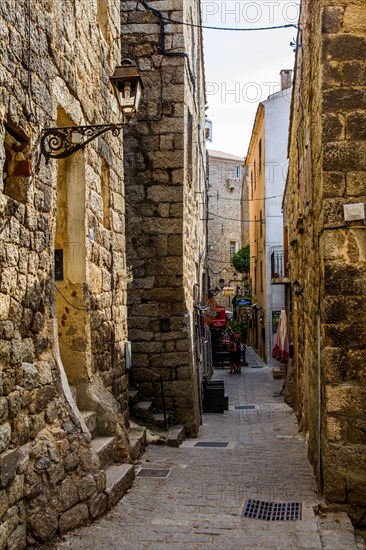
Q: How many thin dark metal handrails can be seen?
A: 1